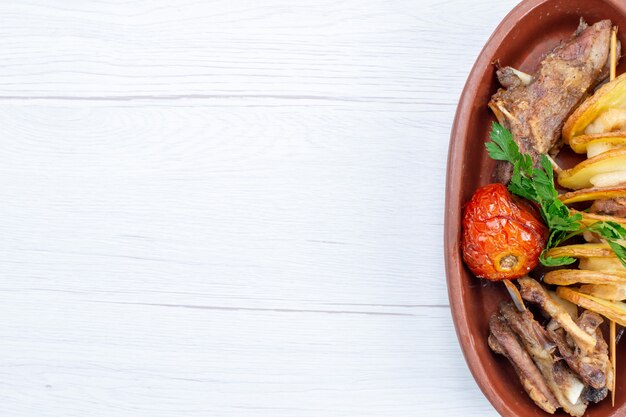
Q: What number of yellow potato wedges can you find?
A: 8